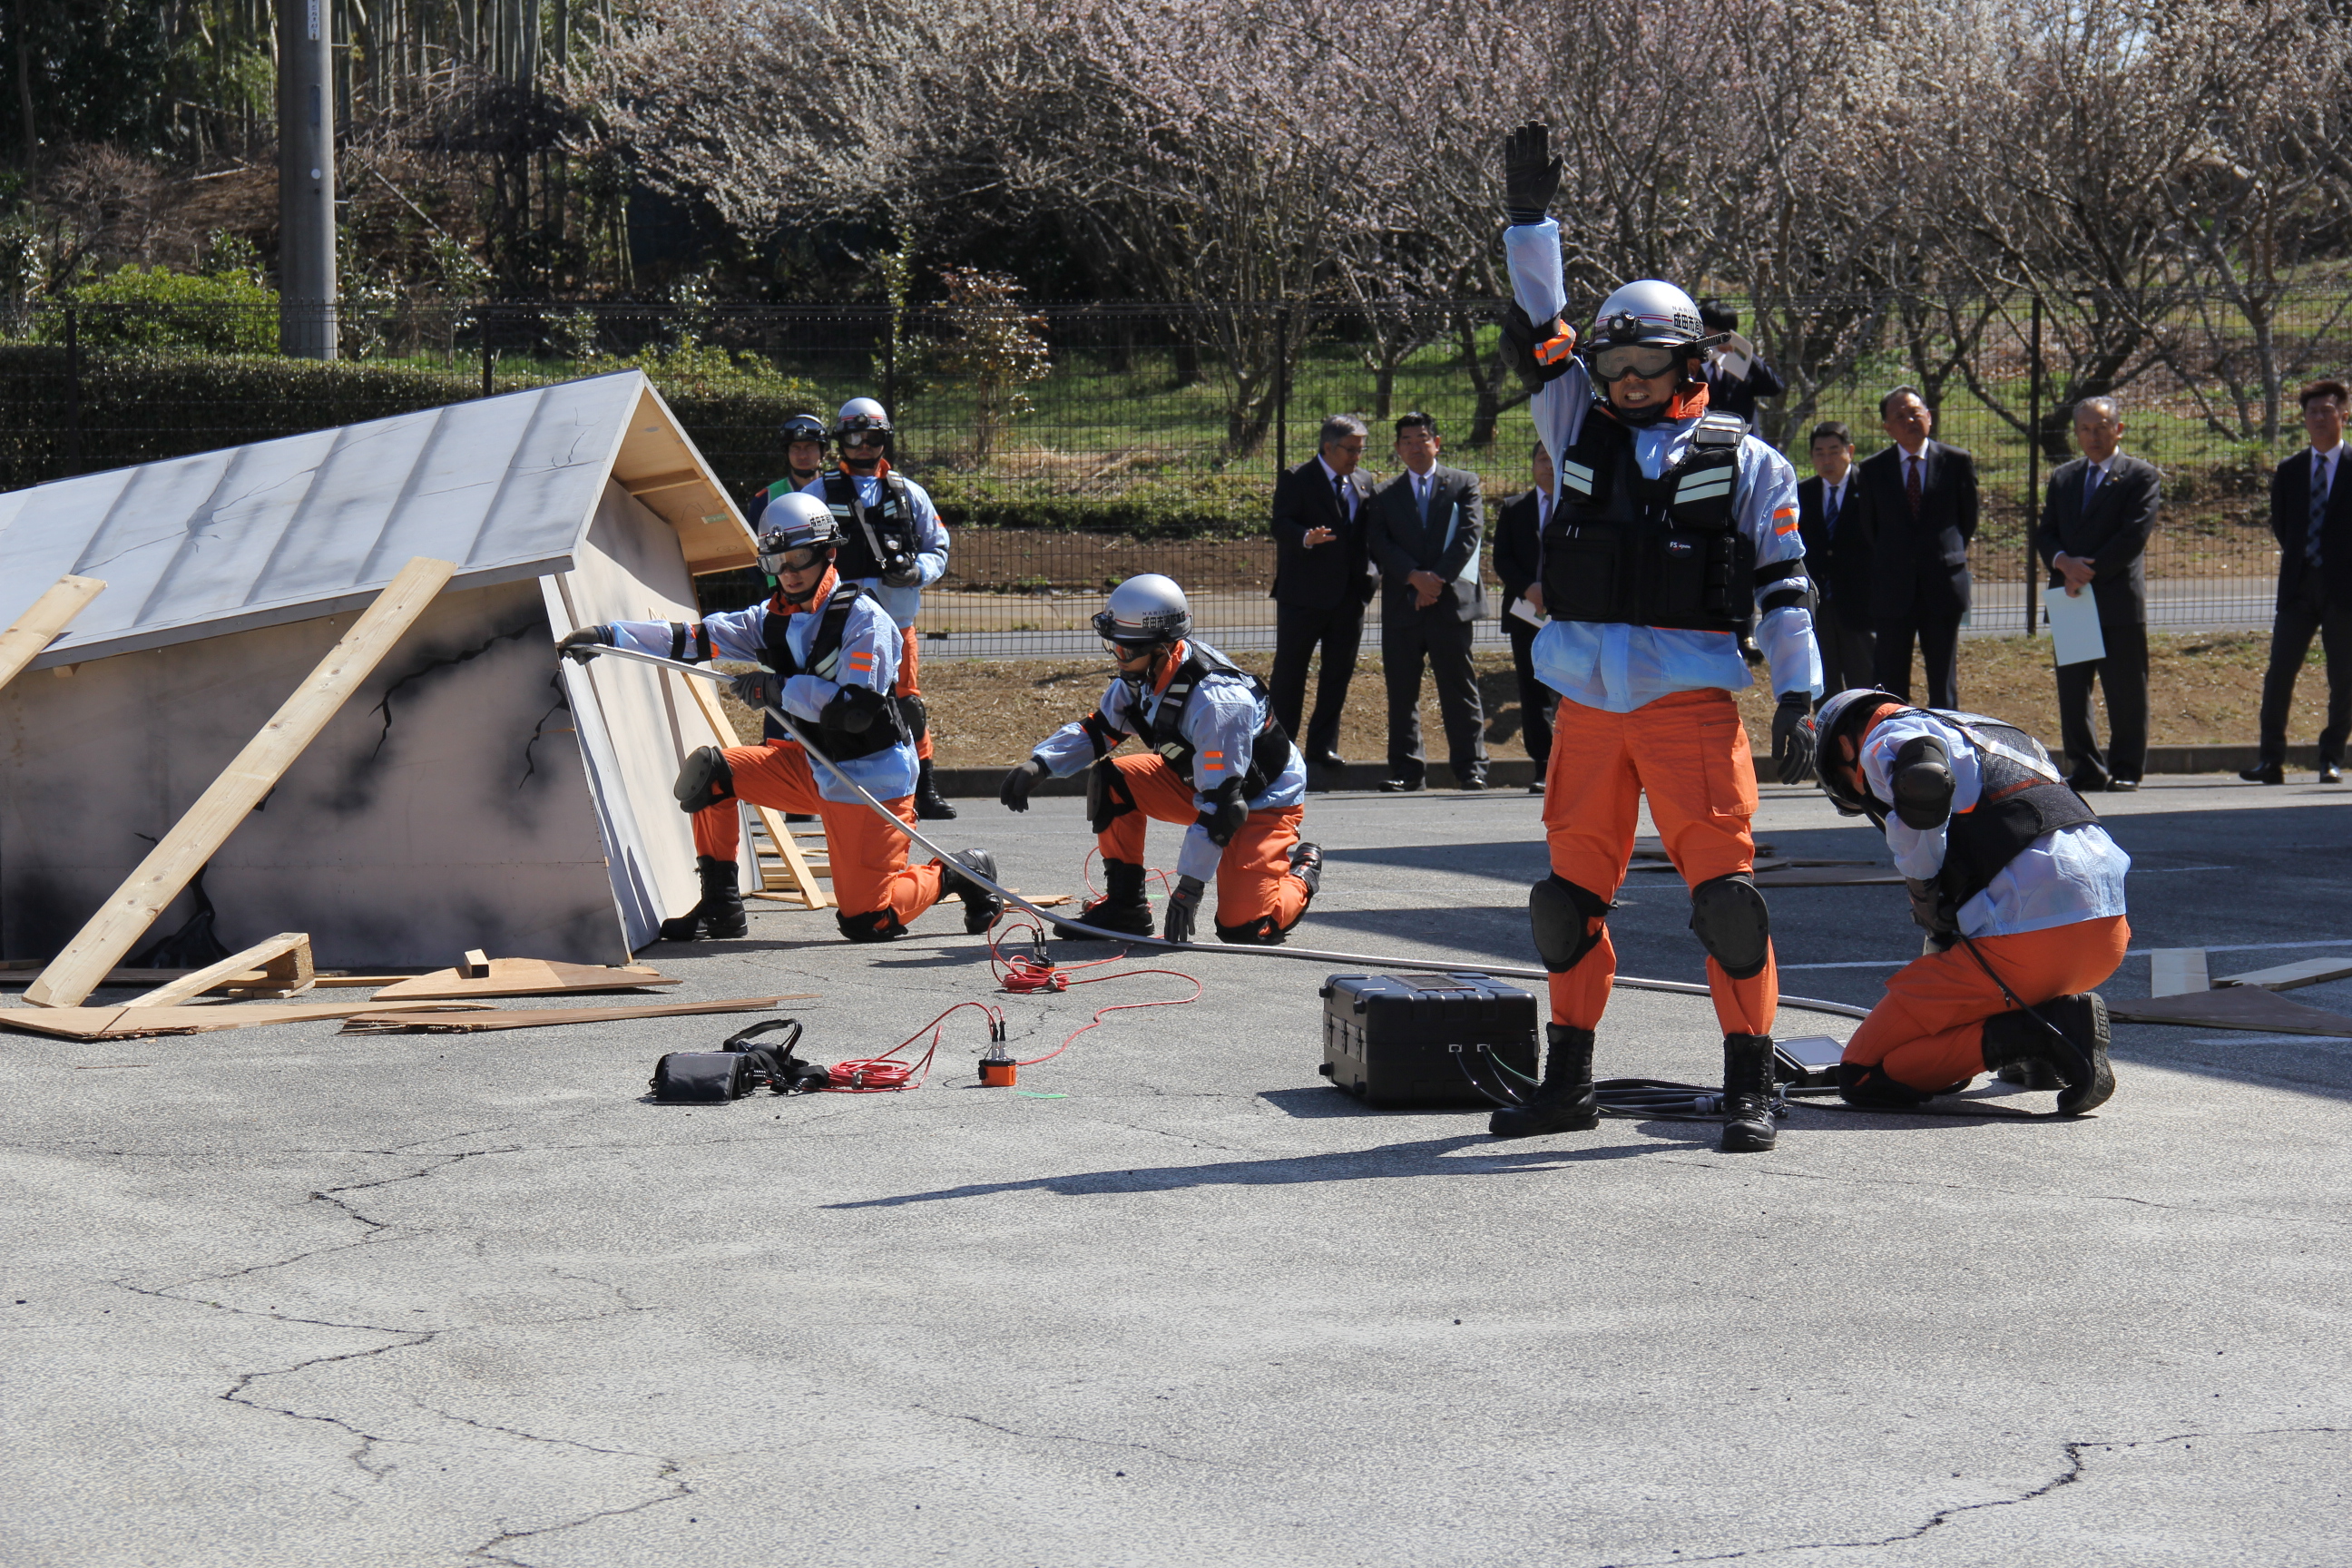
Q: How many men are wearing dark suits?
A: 8